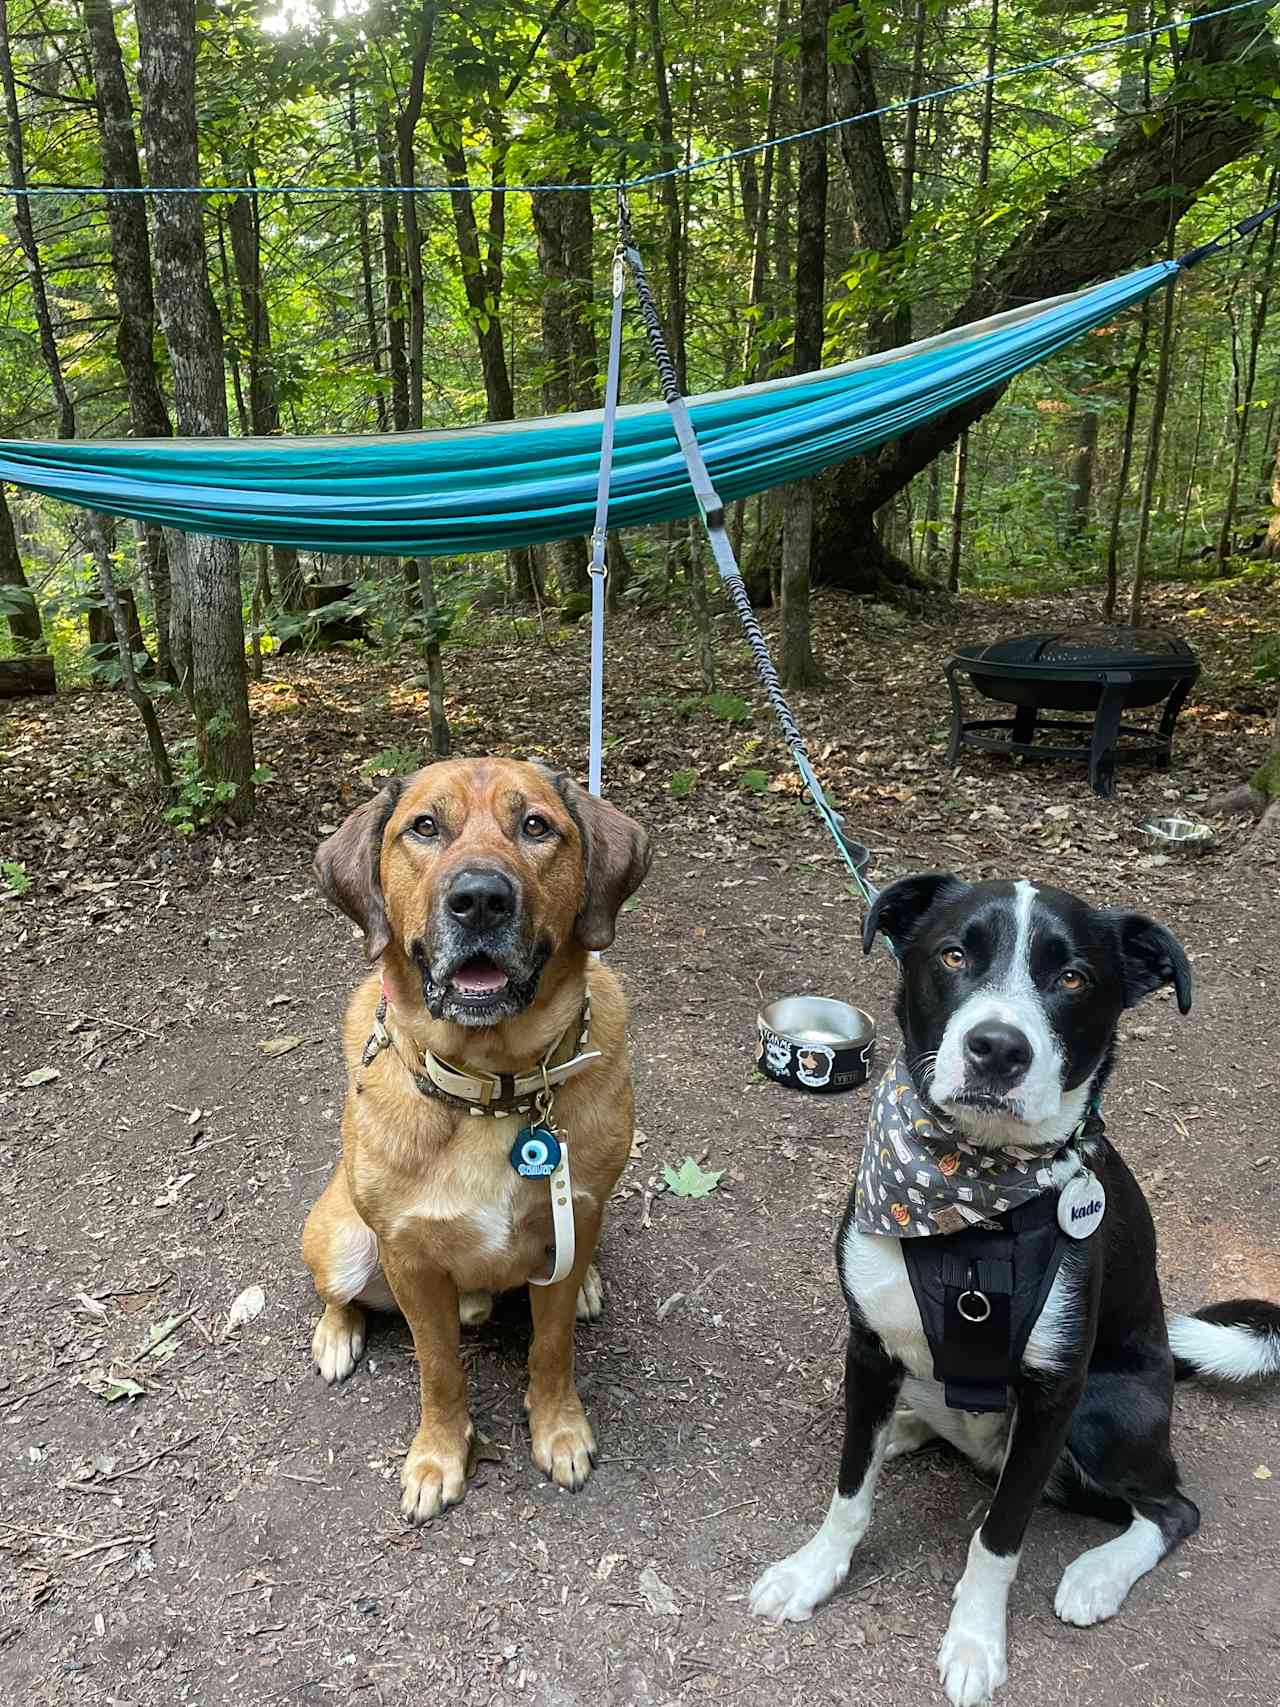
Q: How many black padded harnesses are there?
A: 1